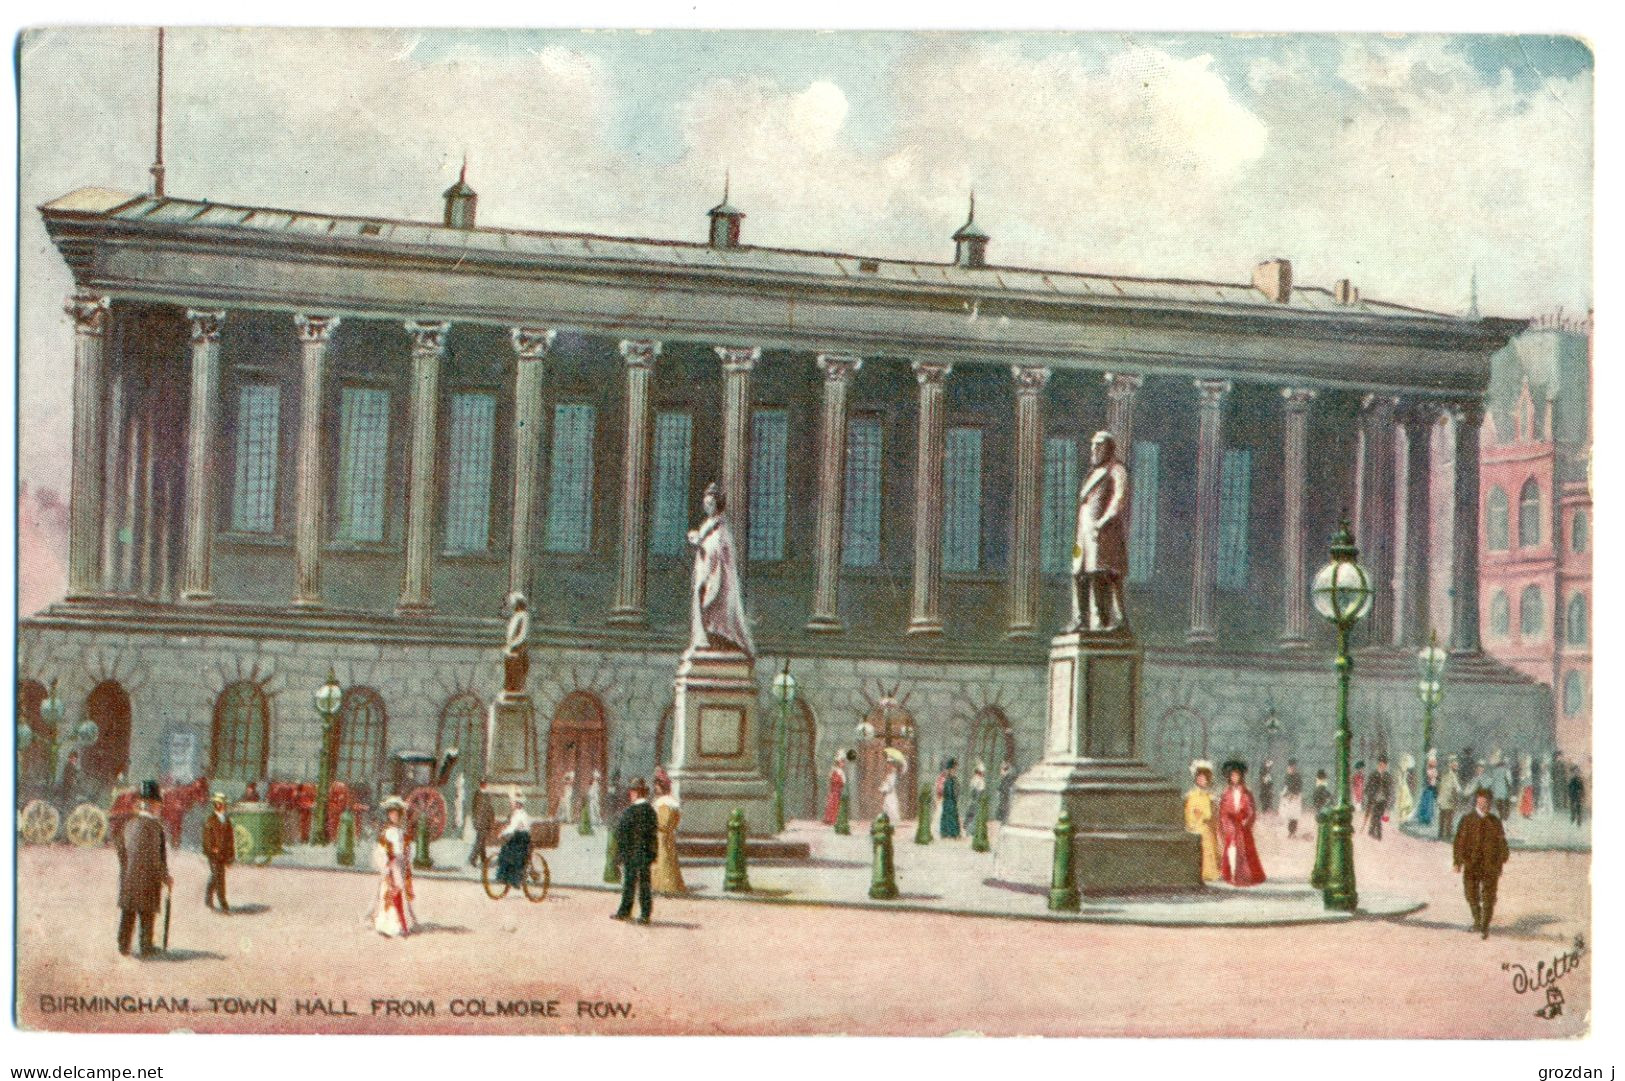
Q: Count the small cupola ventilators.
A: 3